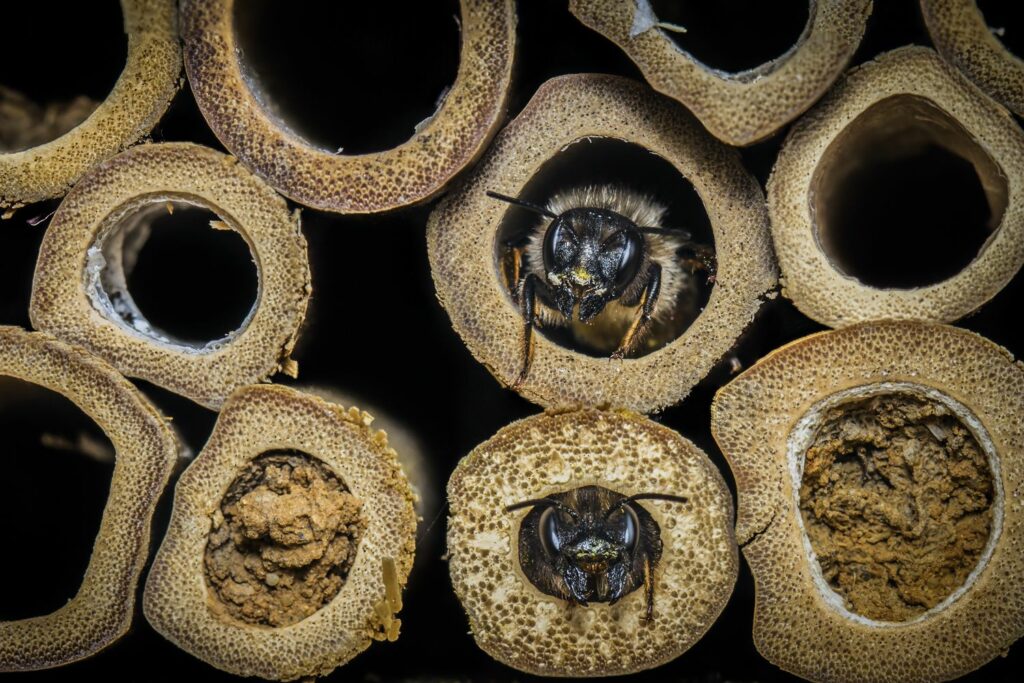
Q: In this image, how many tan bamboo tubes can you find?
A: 11